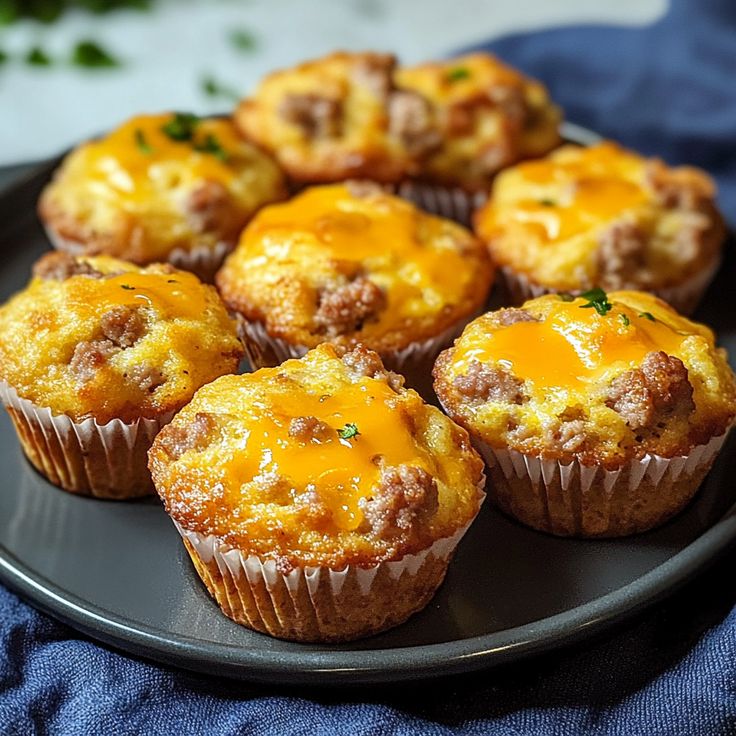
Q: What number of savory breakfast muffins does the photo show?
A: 8